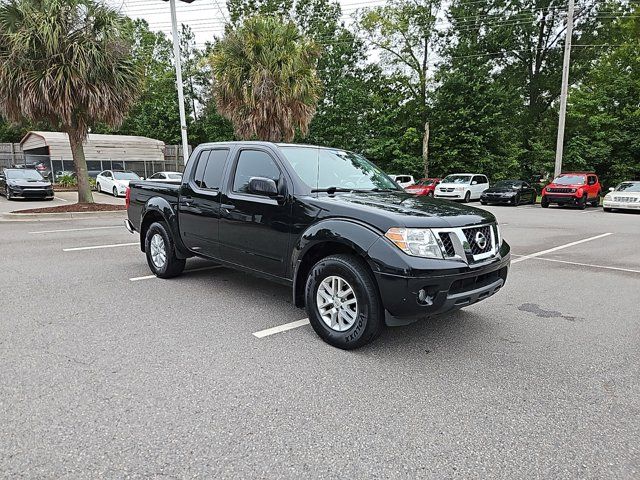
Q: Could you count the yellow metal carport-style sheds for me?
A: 0